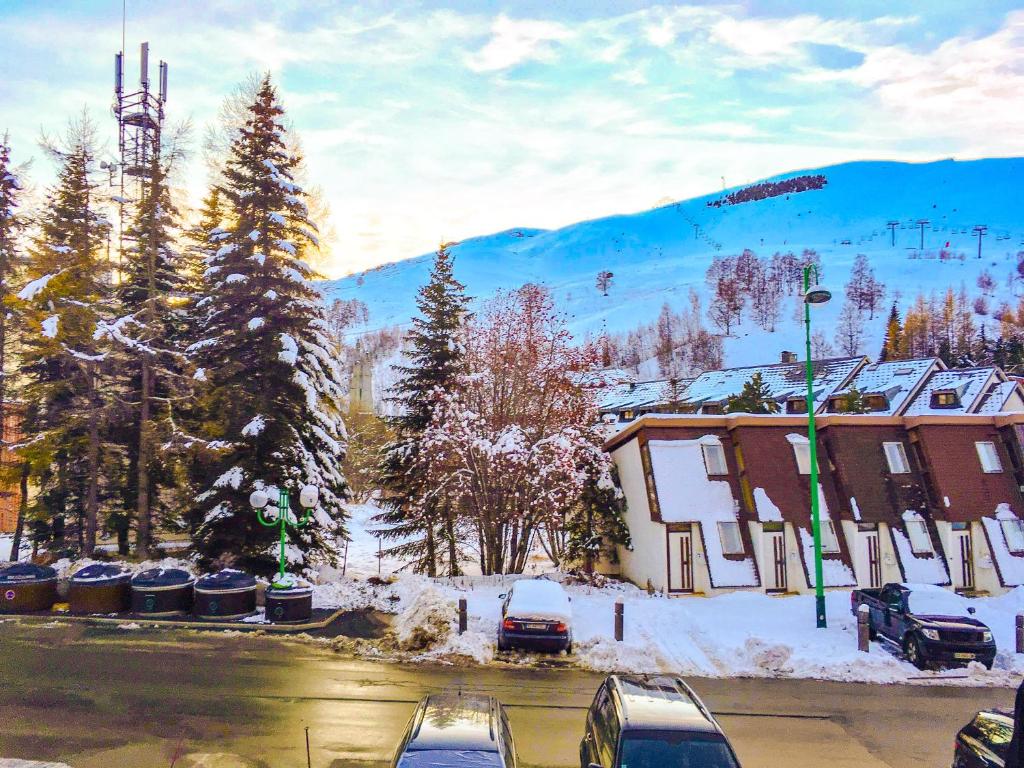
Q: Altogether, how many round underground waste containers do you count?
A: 5